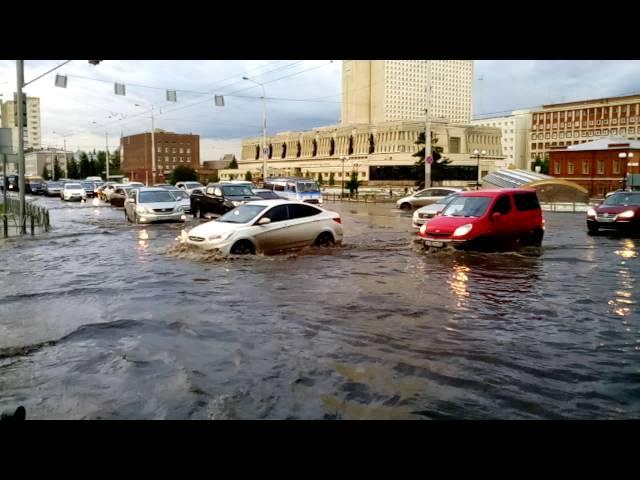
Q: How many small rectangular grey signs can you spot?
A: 4